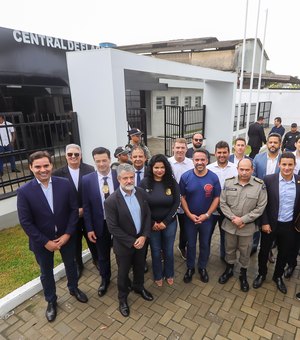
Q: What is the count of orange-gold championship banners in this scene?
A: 0